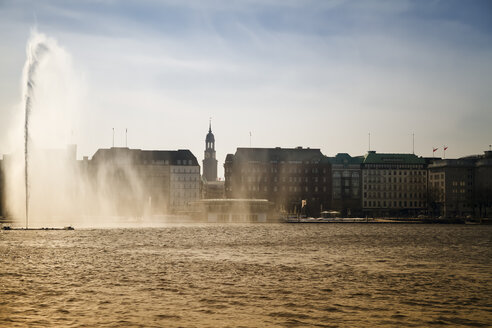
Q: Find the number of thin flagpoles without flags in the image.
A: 5